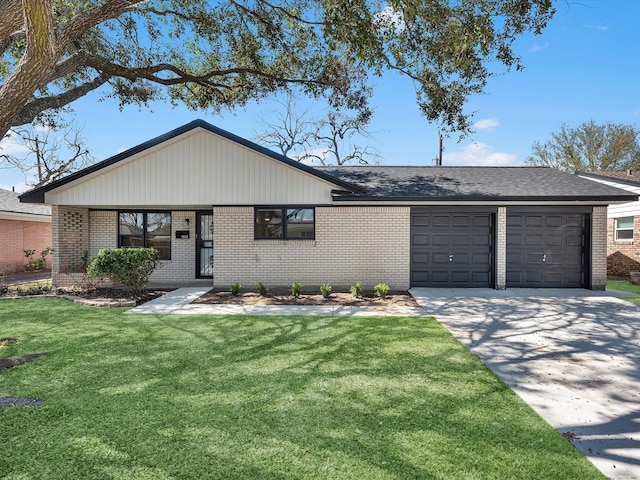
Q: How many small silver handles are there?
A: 2